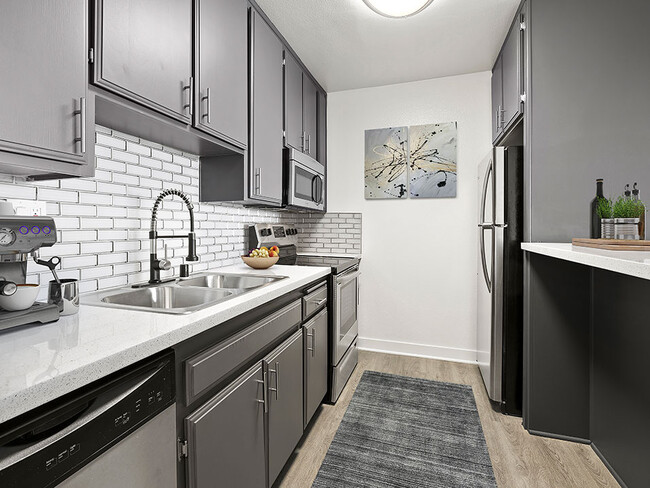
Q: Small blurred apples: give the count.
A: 2